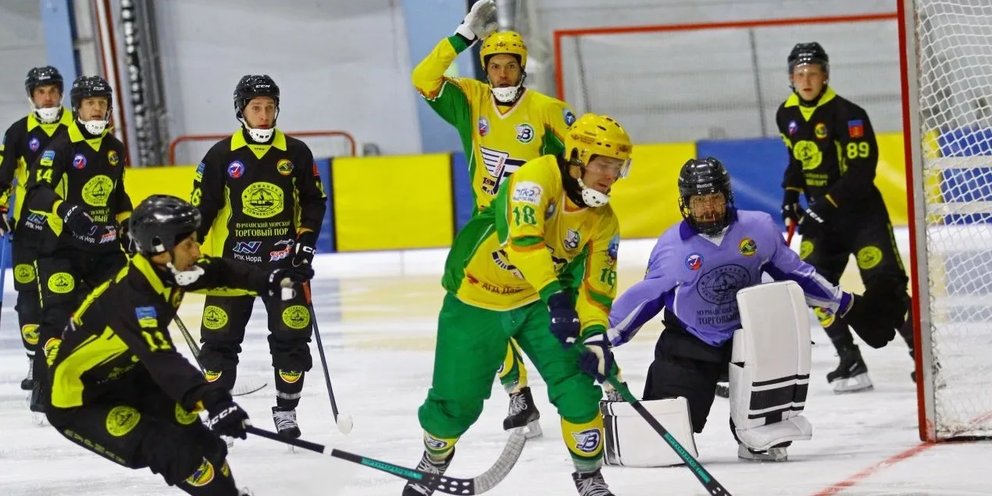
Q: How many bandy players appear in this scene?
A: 8